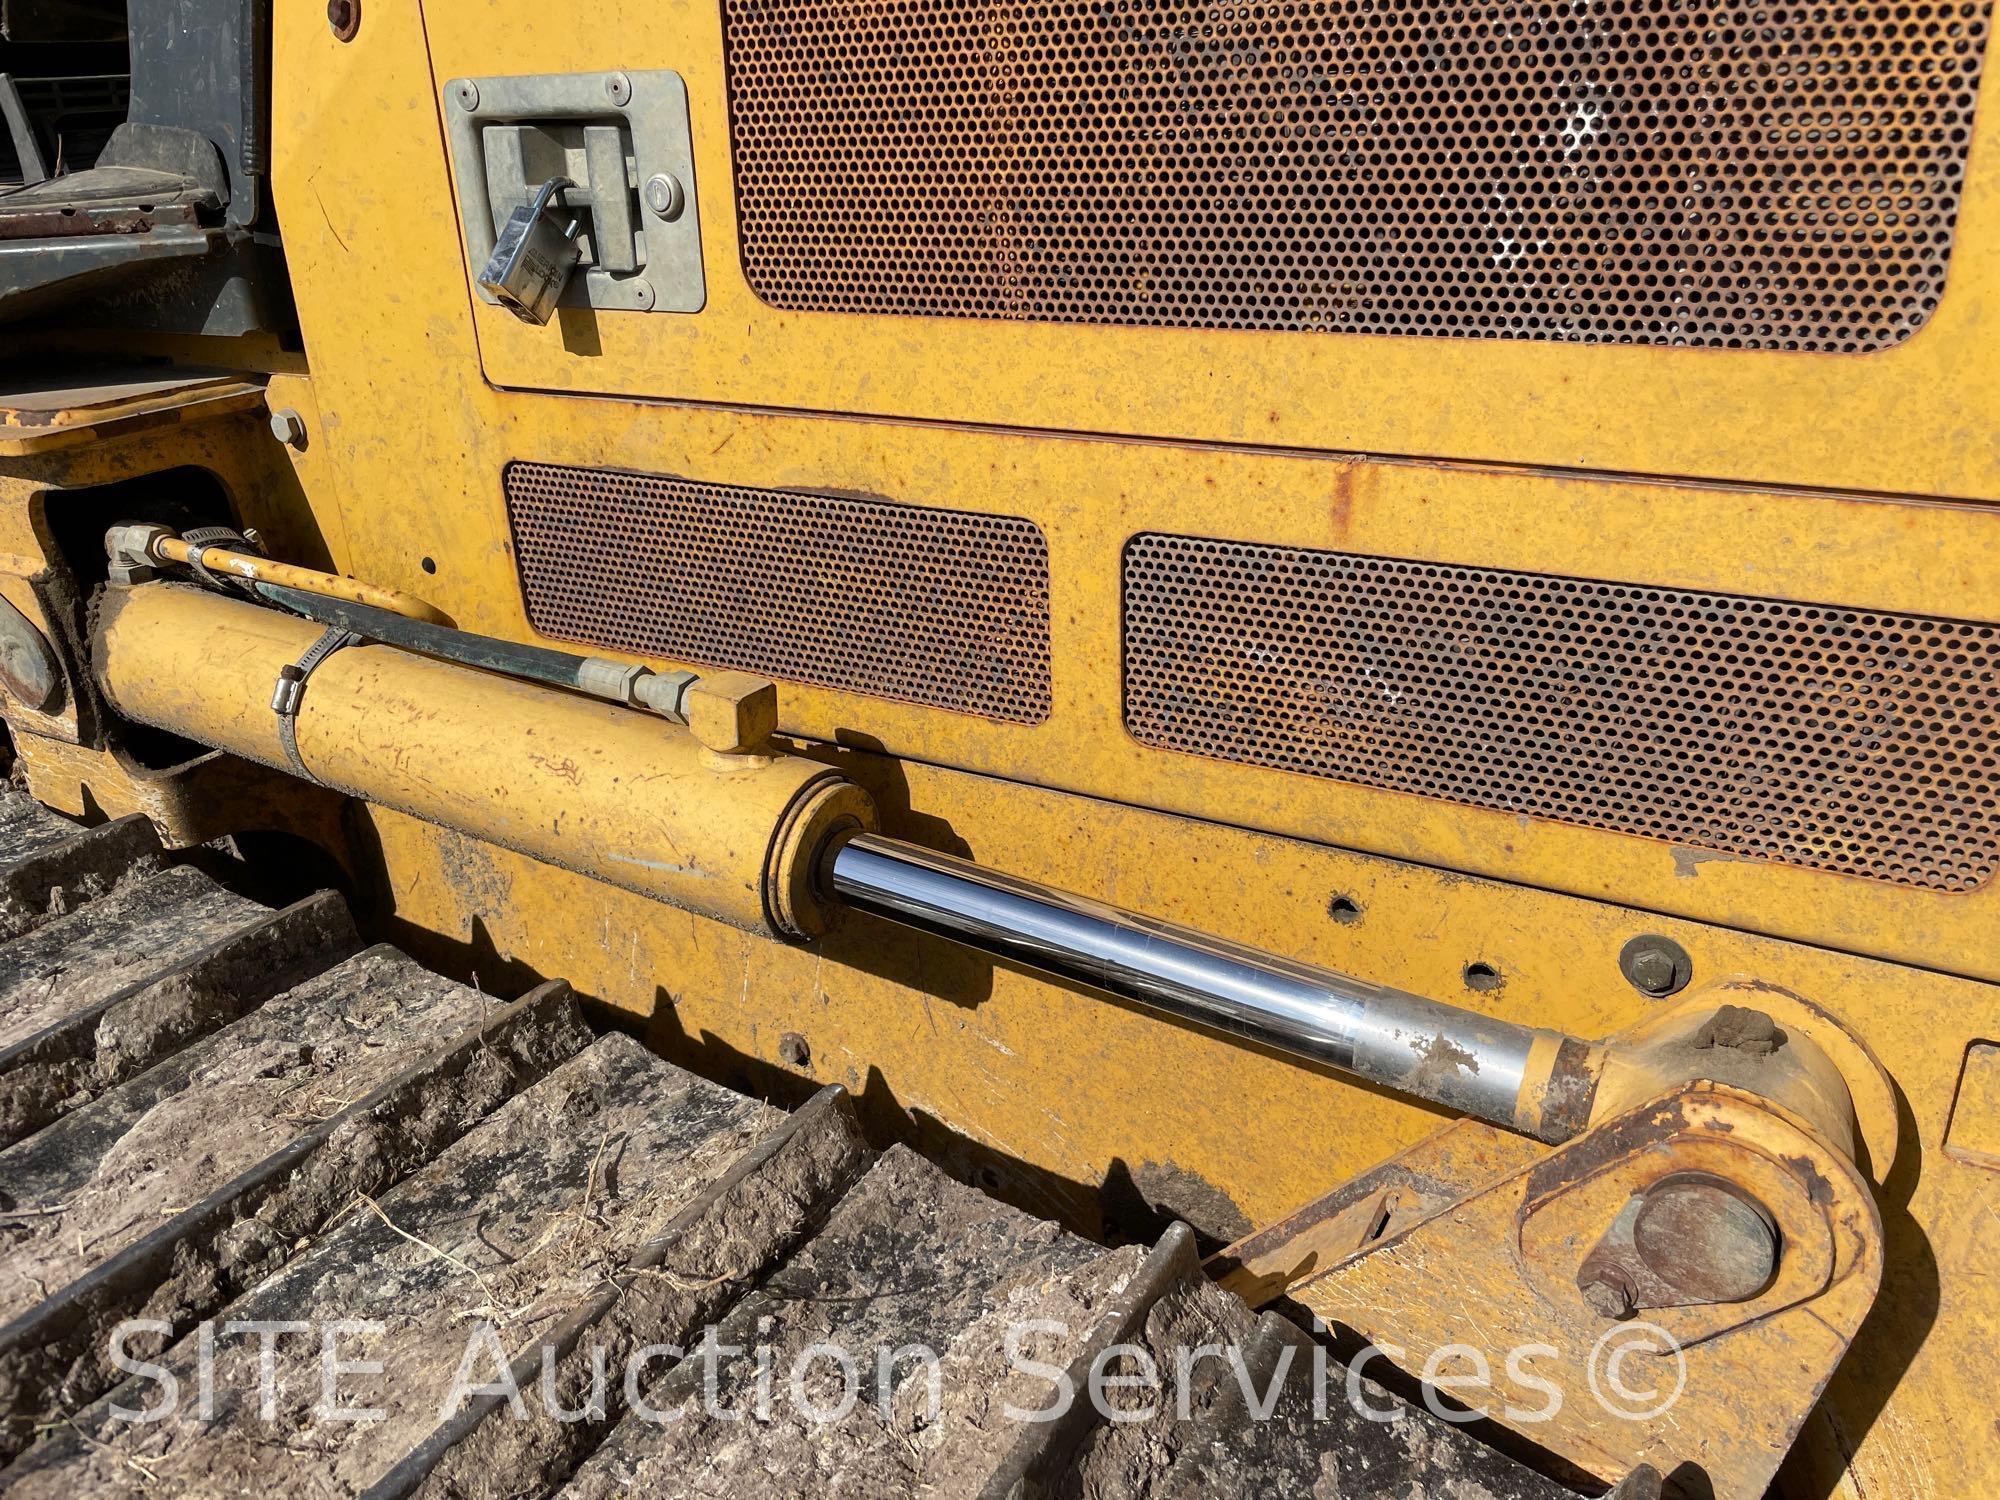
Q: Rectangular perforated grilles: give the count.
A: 3